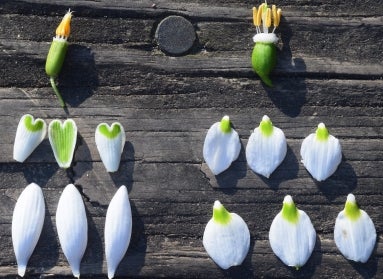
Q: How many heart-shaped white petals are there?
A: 3